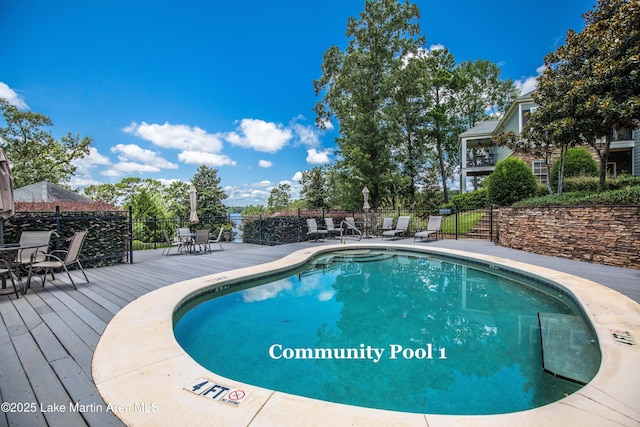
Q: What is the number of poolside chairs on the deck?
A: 13